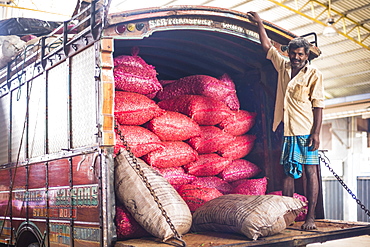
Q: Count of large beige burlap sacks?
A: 2